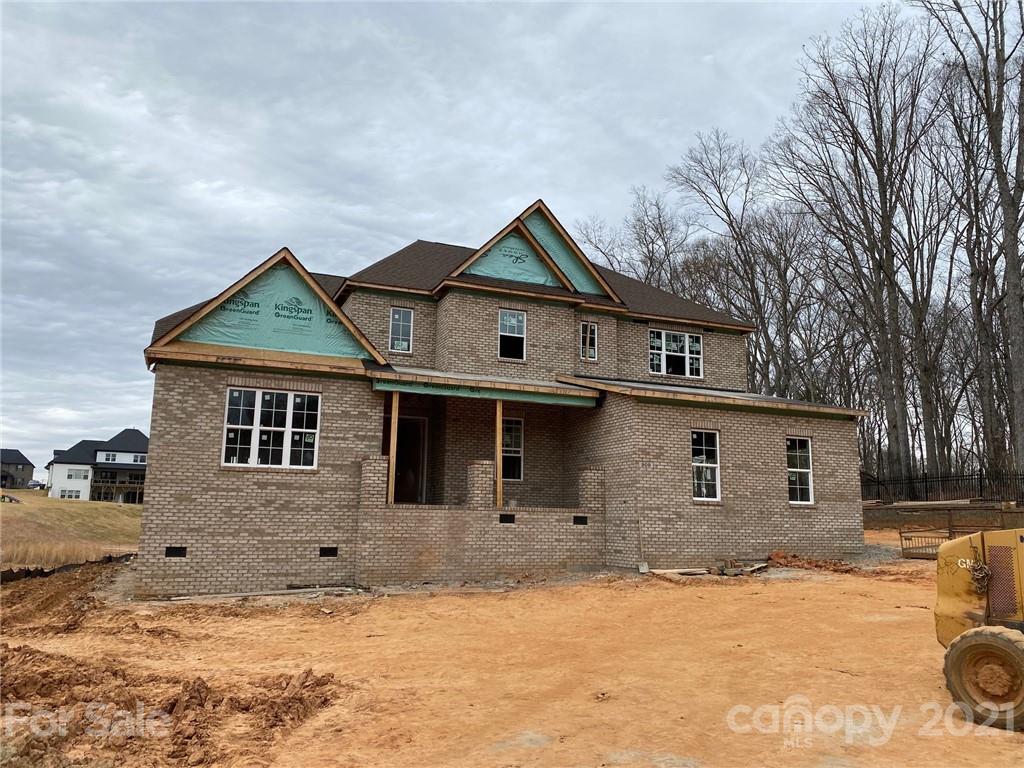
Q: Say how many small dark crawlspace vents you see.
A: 4